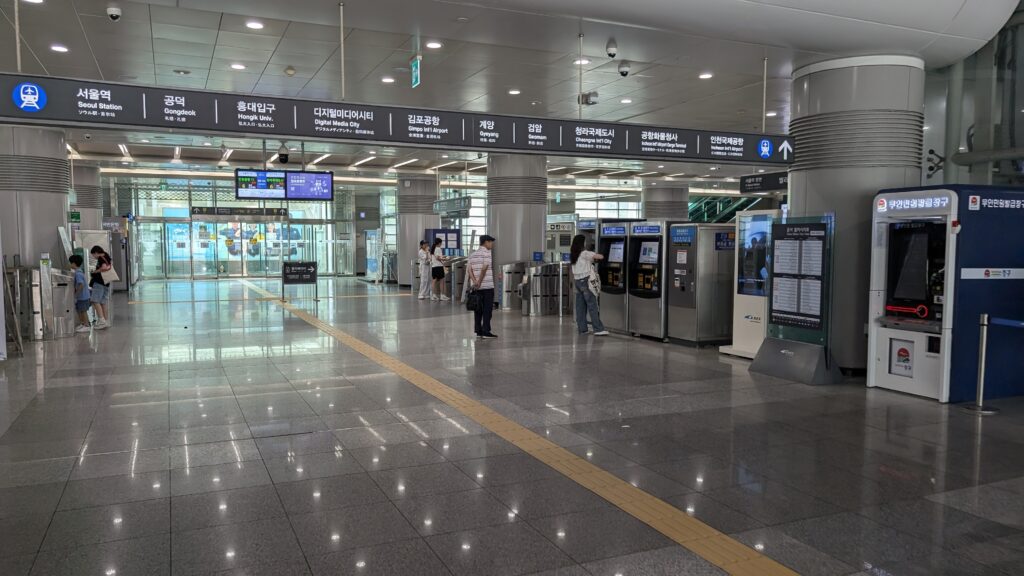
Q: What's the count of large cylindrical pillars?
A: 6